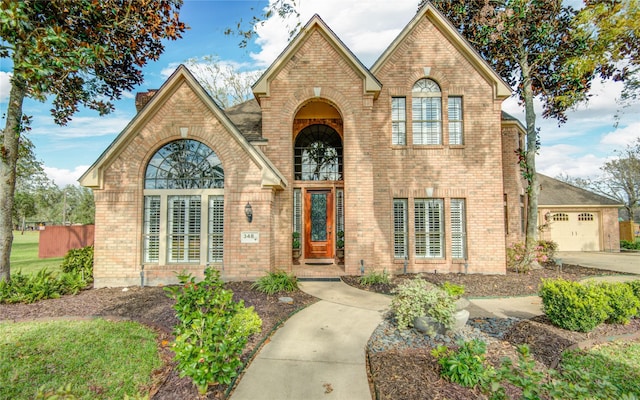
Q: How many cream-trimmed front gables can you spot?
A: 3